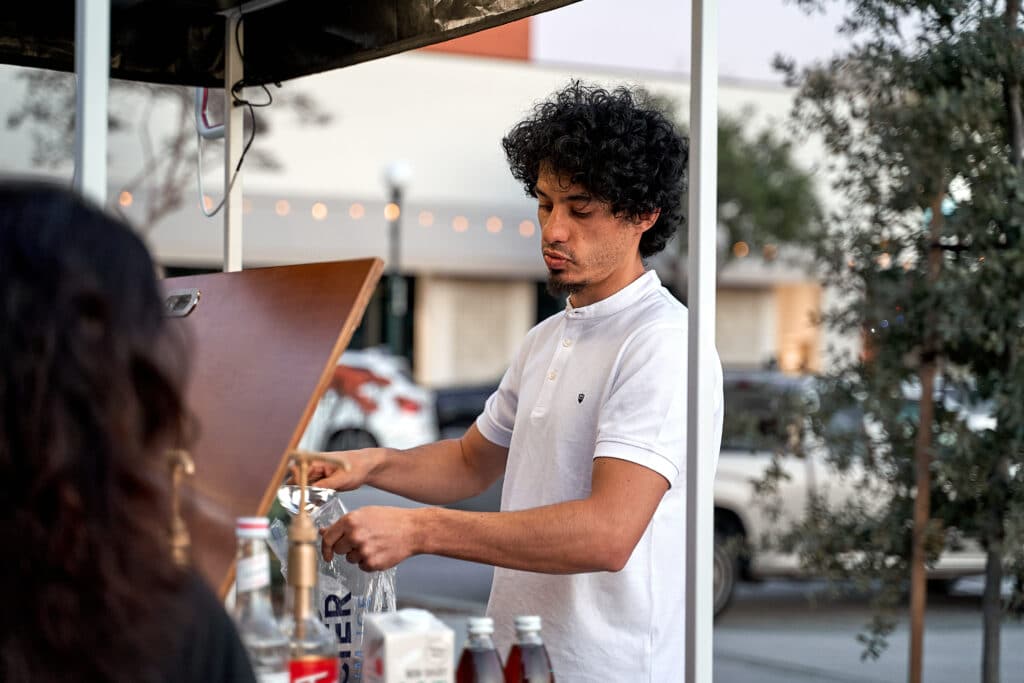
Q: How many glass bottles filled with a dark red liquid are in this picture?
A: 2